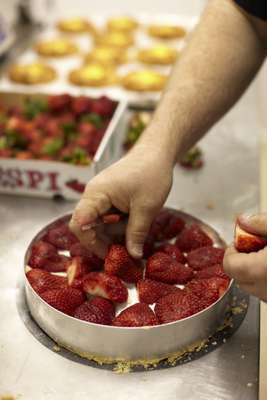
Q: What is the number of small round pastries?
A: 10